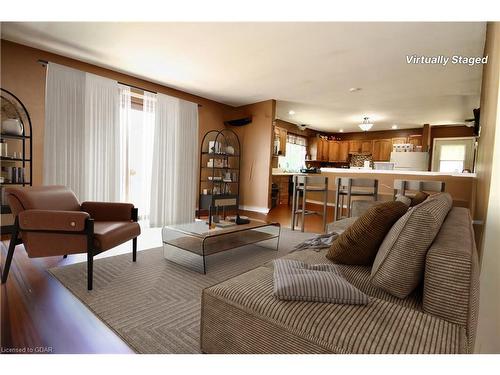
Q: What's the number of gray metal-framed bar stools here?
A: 3